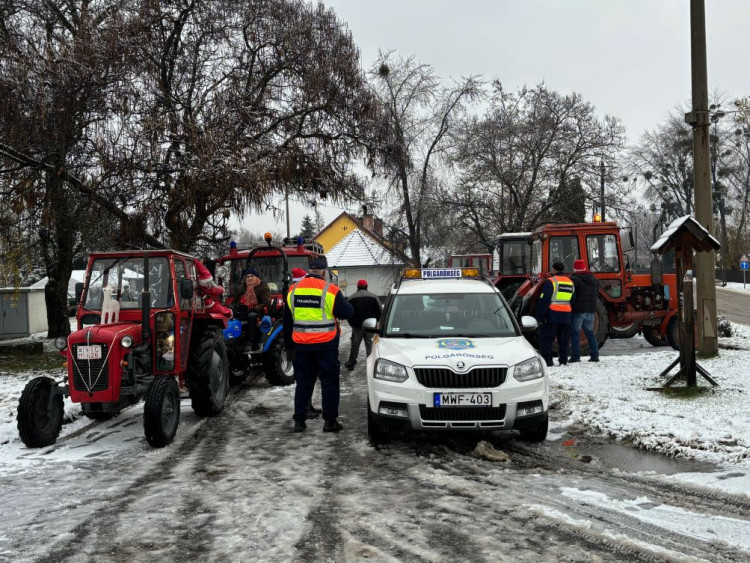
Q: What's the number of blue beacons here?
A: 2